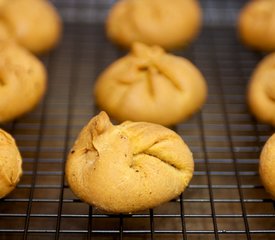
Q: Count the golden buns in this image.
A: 9